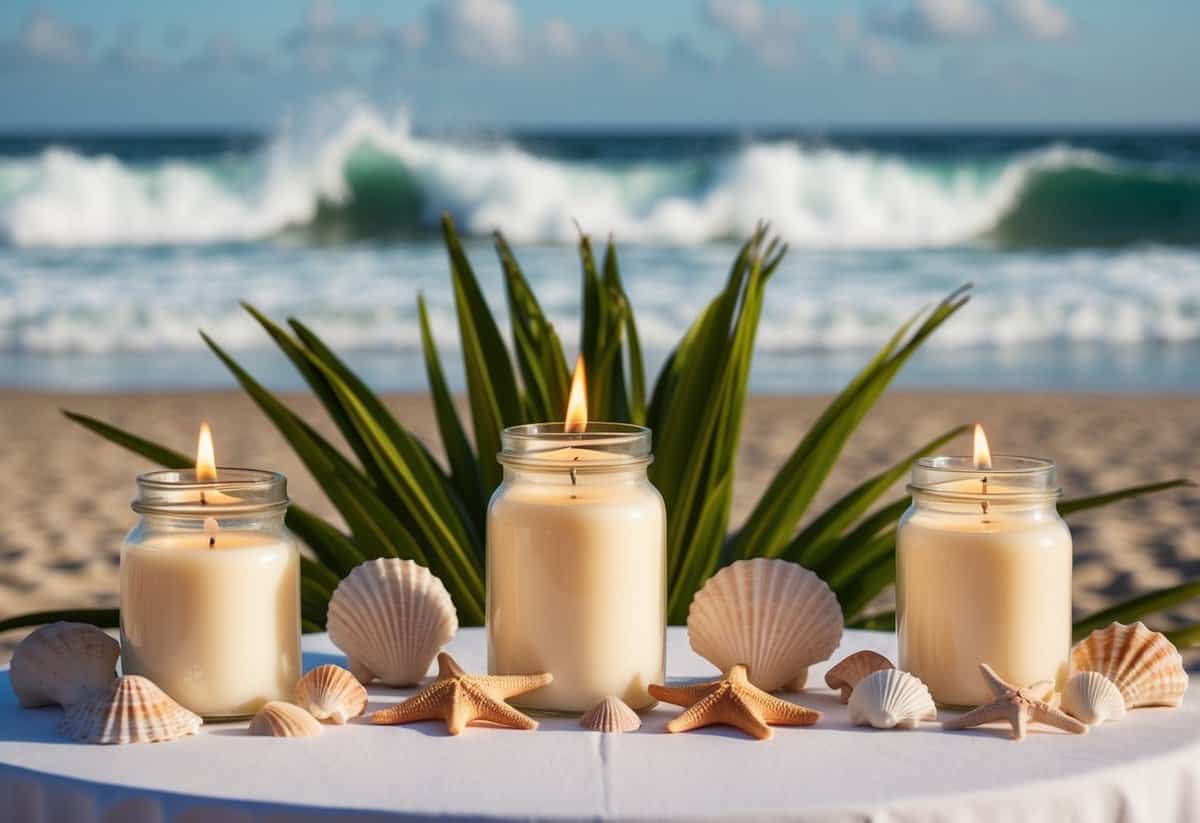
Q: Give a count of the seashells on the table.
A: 11